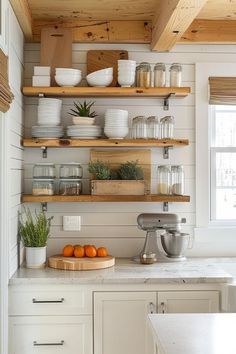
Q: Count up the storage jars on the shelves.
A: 12